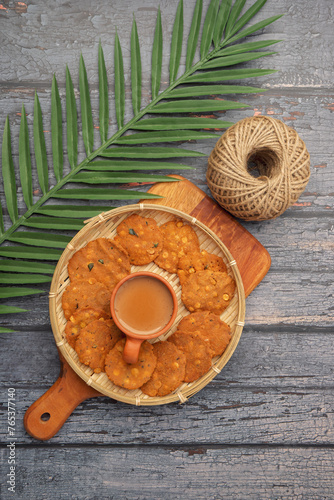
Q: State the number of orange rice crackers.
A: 12